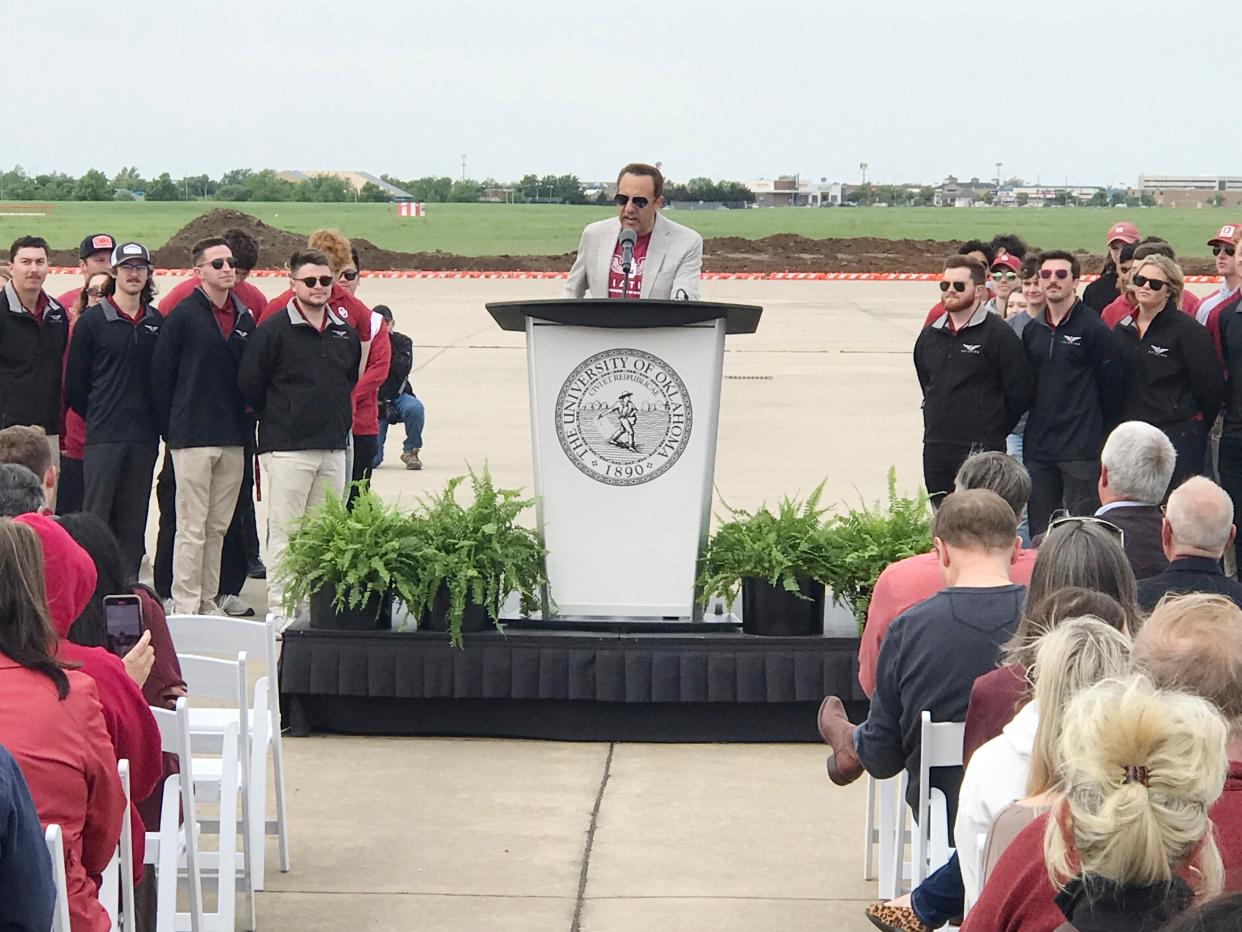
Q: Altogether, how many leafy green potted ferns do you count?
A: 4